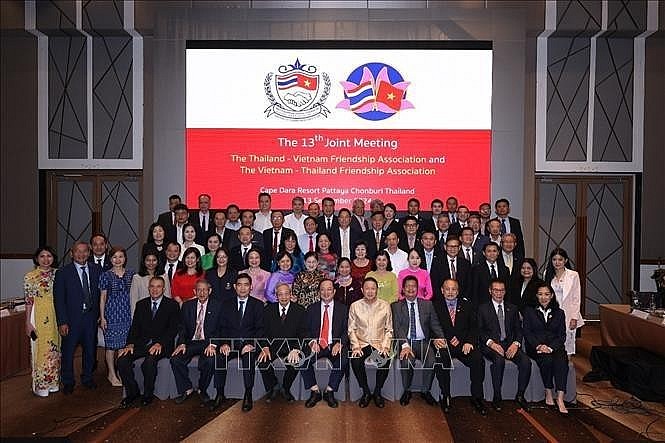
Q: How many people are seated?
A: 10